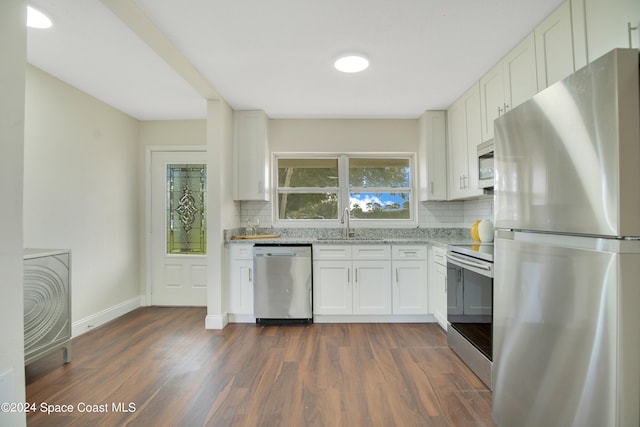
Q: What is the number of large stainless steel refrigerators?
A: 1